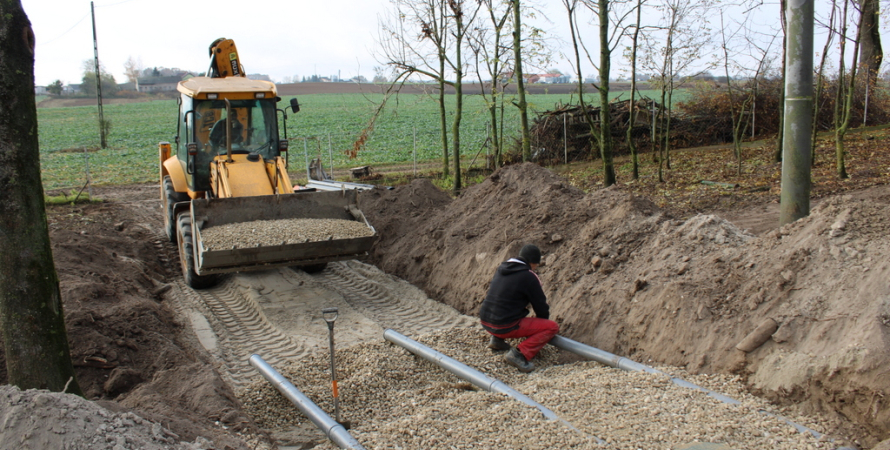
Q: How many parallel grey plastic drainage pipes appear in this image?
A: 3